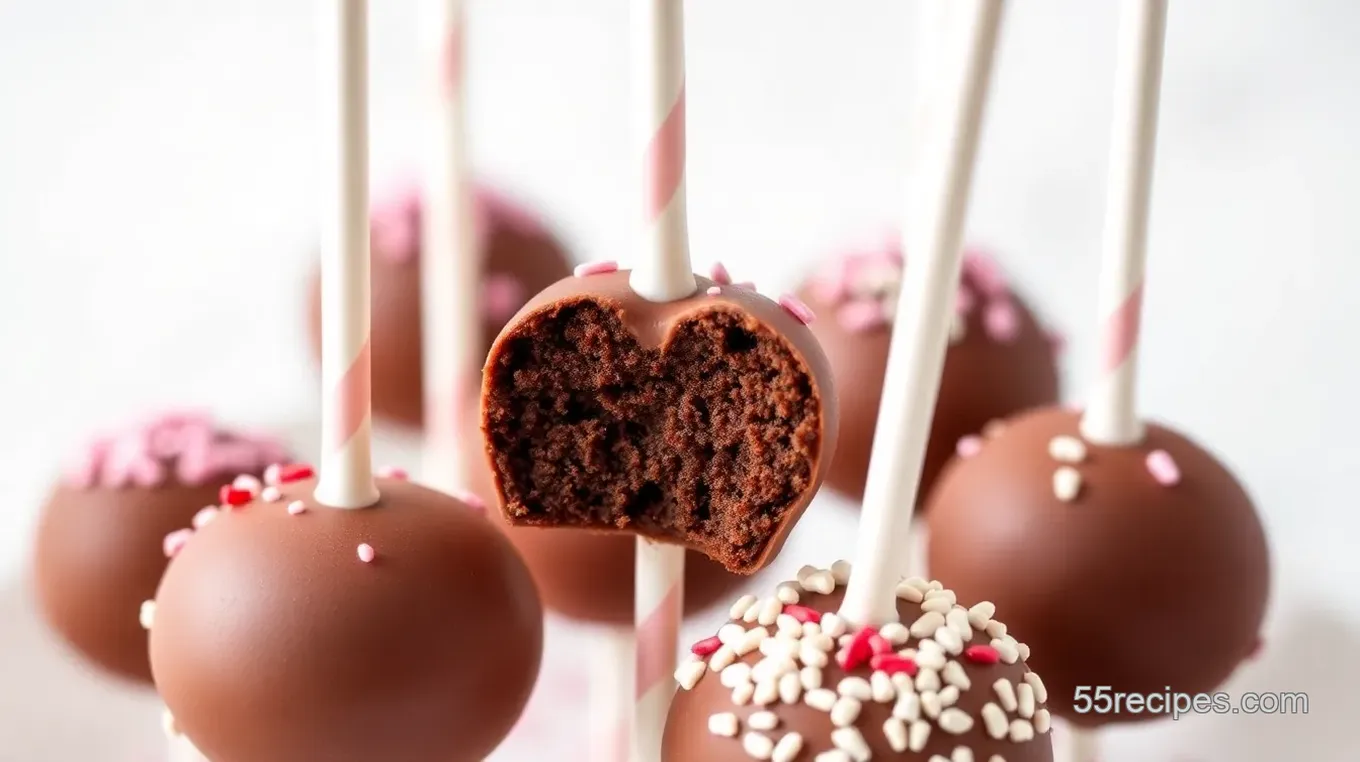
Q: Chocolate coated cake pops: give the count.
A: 8